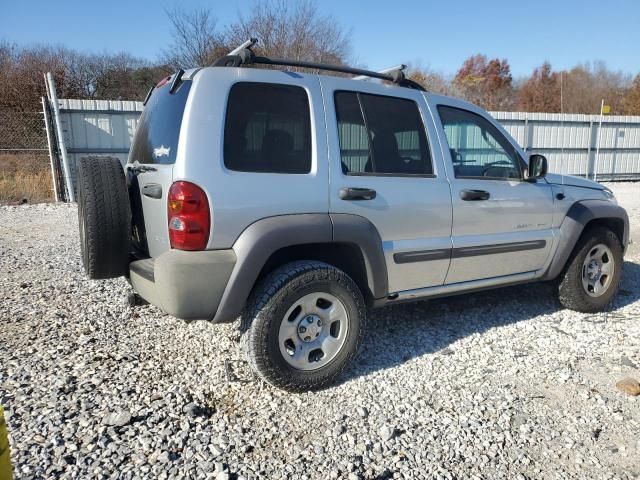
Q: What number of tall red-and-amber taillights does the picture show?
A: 1